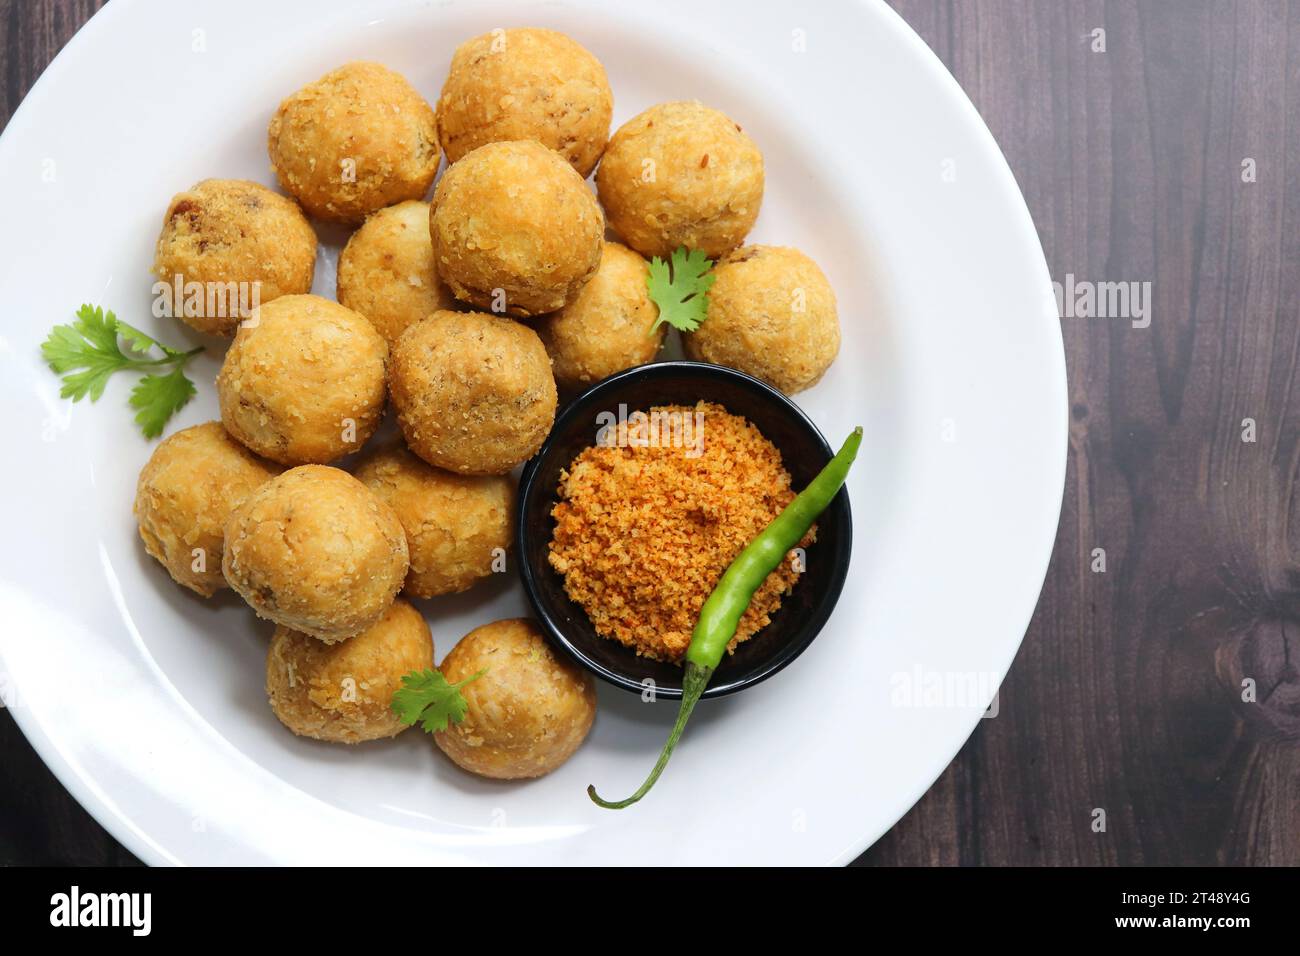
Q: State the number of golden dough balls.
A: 15